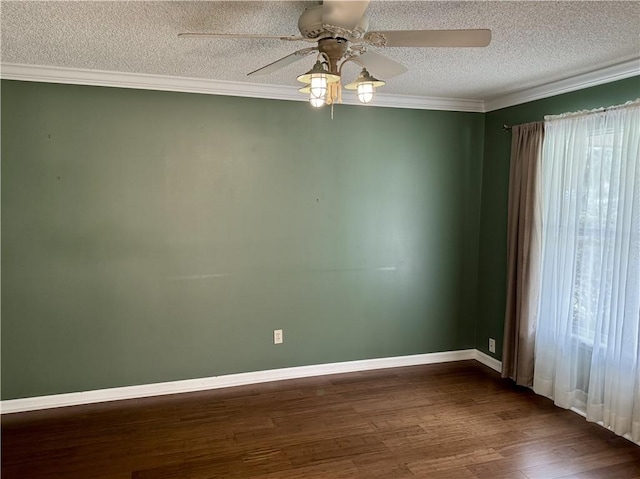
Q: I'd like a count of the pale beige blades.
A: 5